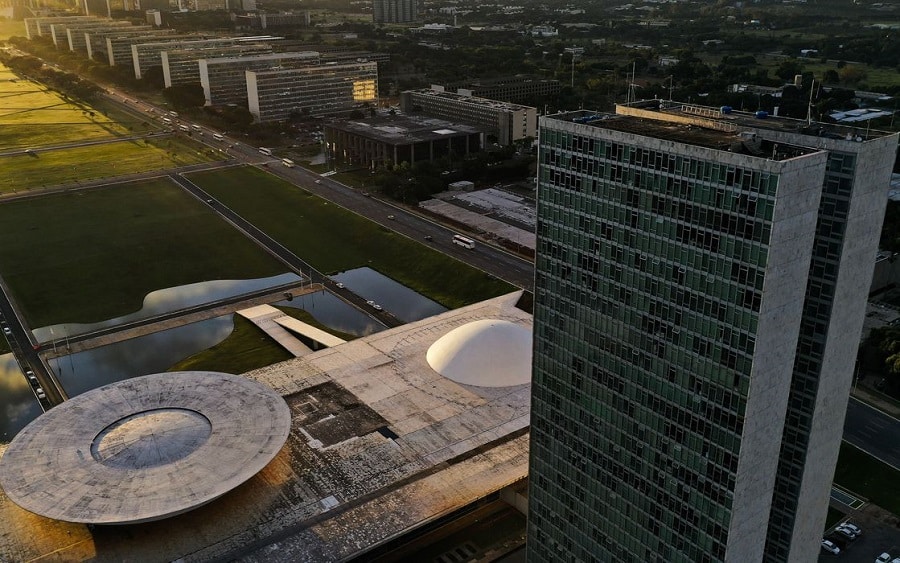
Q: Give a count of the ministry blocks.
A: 10